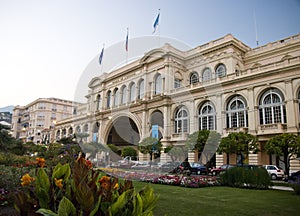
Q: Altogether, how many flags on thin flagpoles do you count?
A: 3